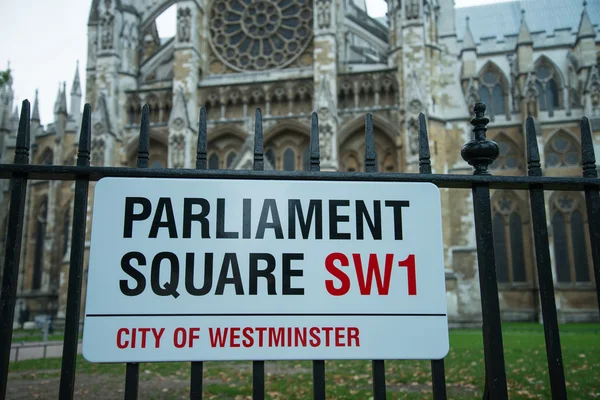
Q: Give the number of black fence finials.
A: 11